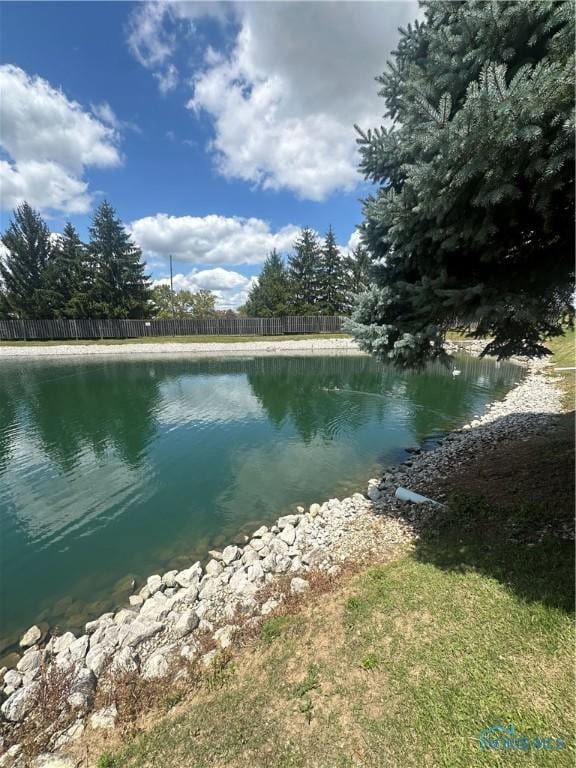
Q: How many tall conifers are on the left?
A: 3